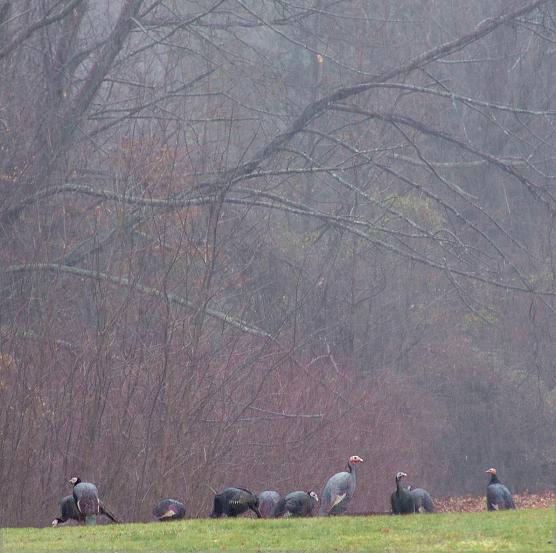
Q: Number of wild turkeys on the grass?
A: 10